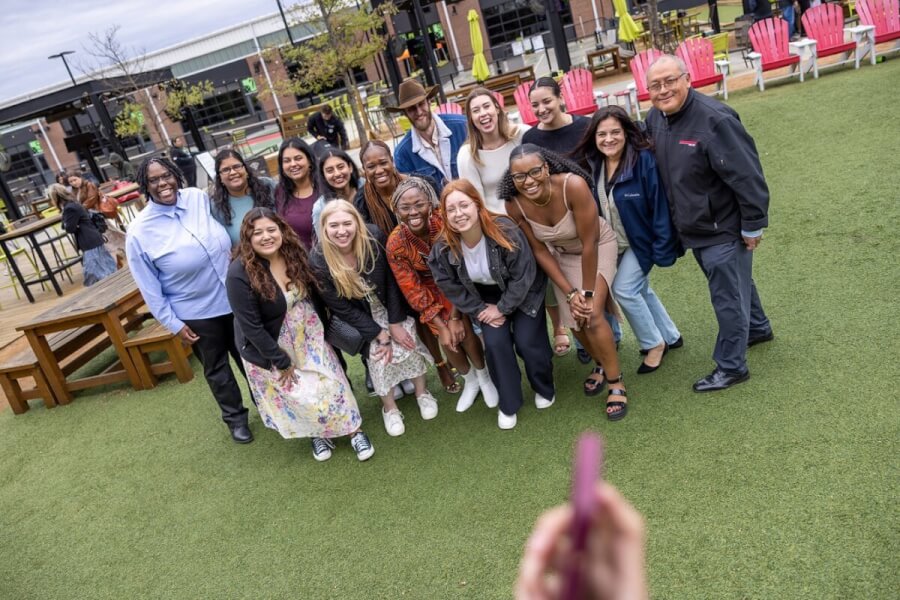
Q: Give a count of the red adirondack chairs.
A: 9